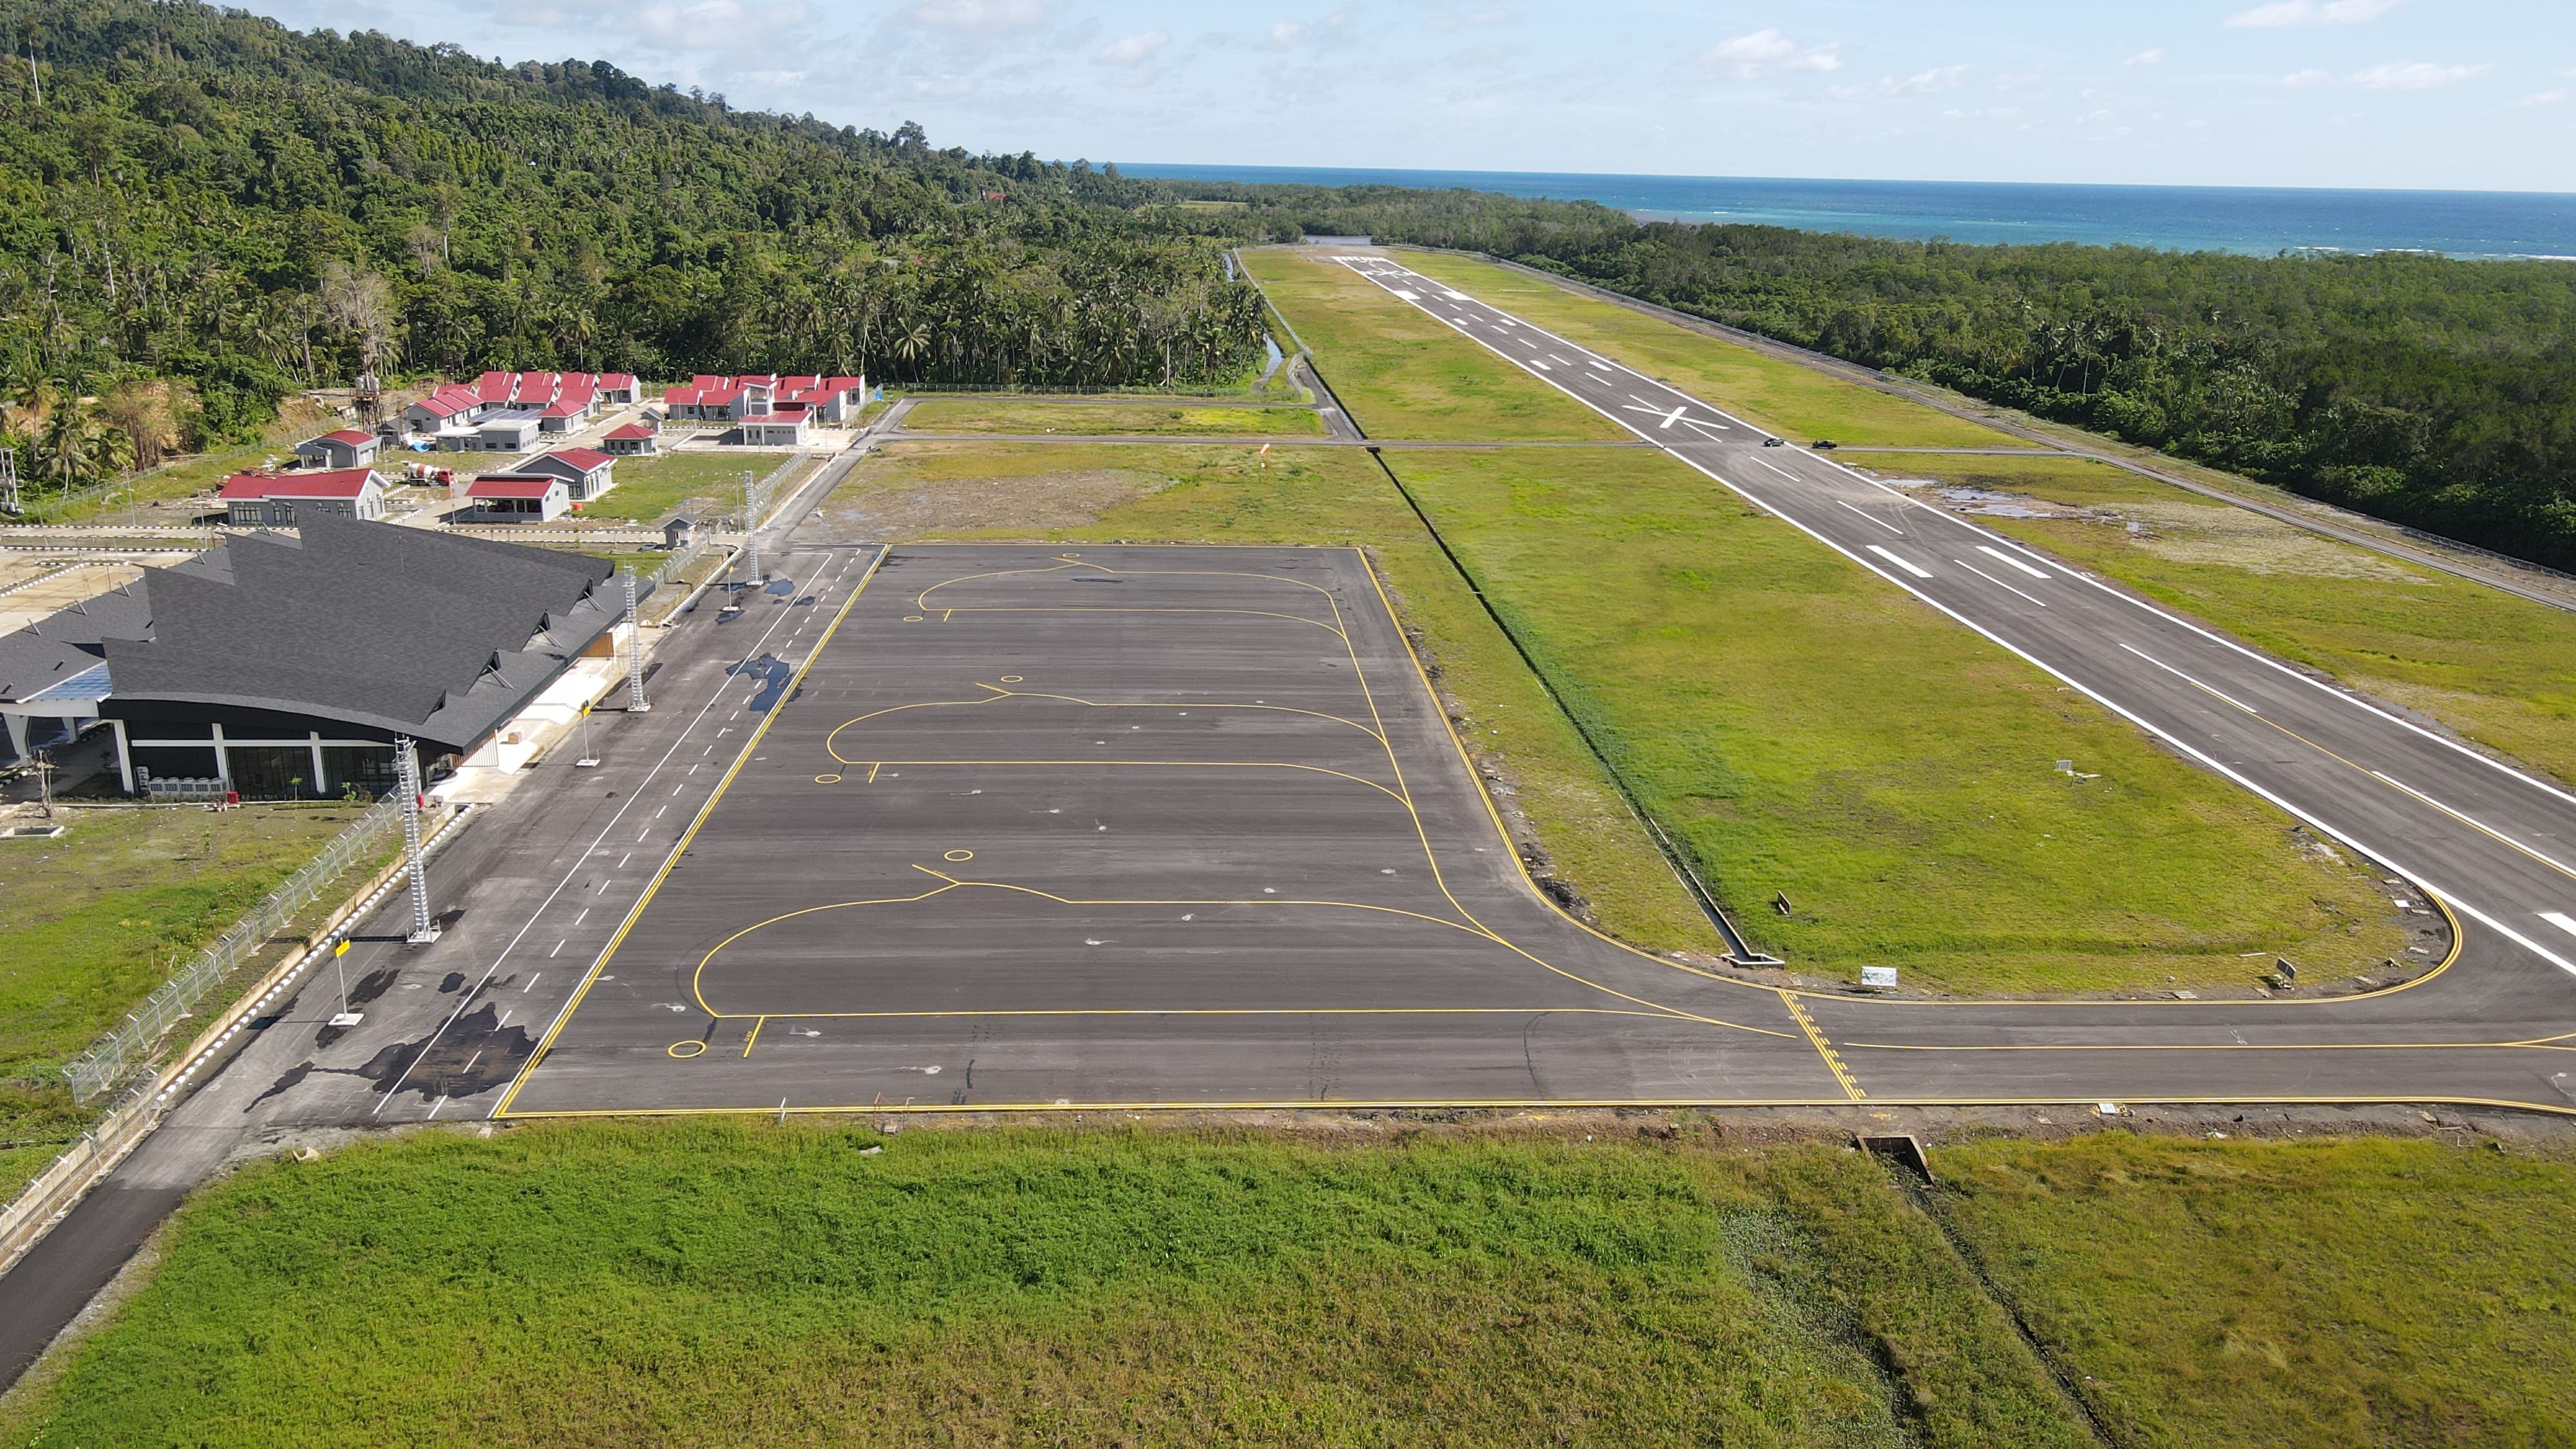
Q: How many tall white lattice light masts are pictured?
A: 3